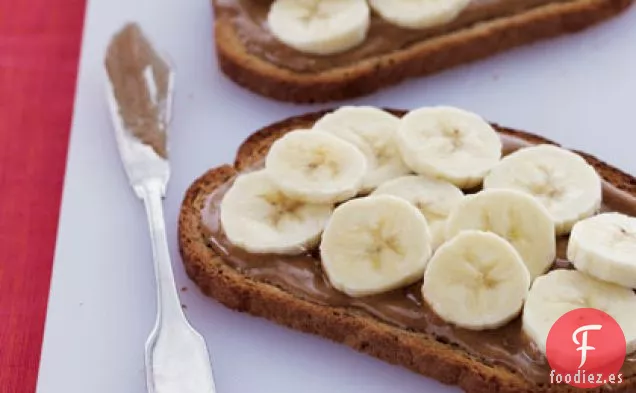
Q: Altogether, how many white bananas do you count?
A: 13